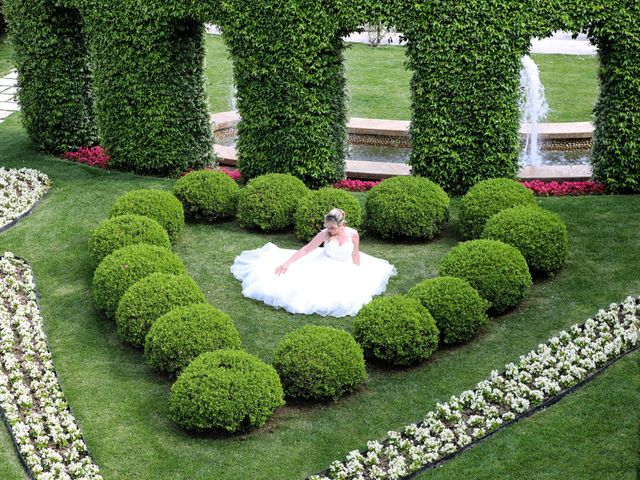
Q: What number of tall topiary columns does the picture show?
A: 5